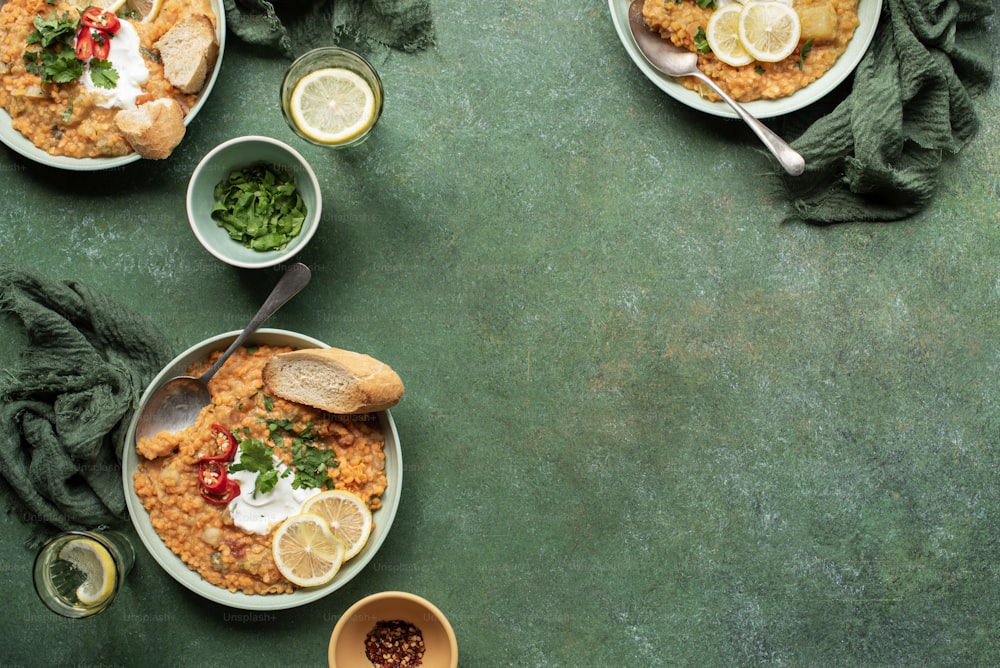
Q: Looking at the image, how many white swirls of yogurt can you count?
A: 2